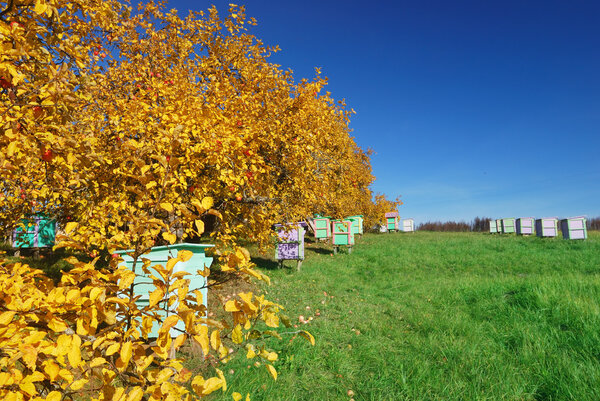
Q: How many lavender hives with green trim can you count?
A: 4